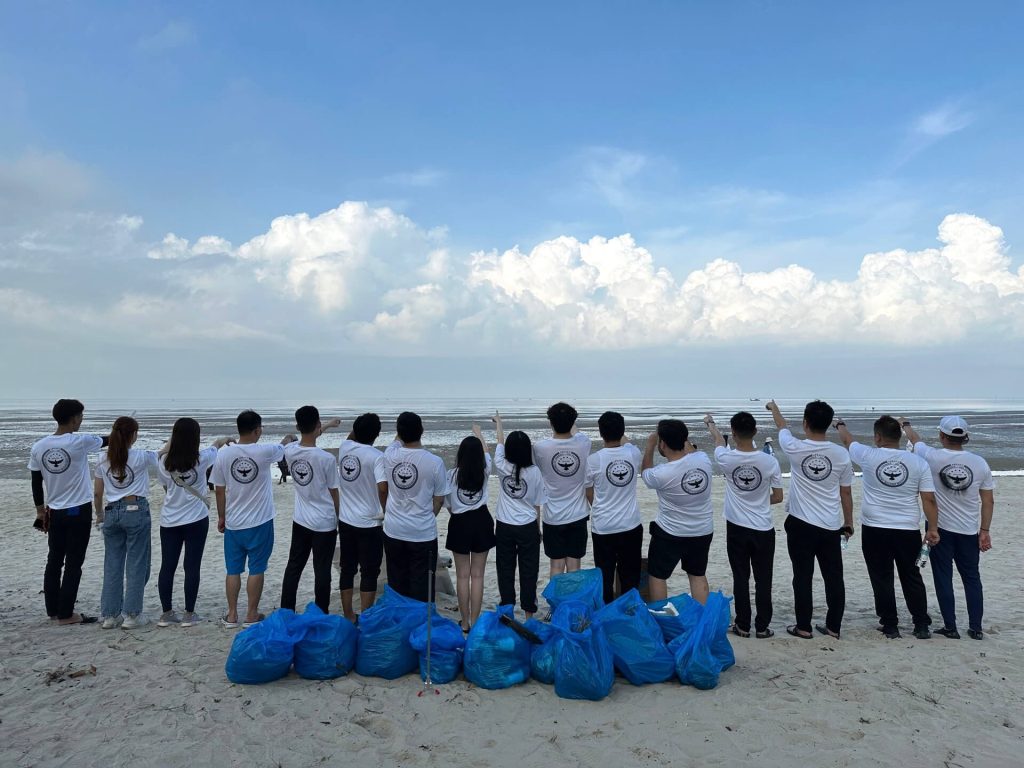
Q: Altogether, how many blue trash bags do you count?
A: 11